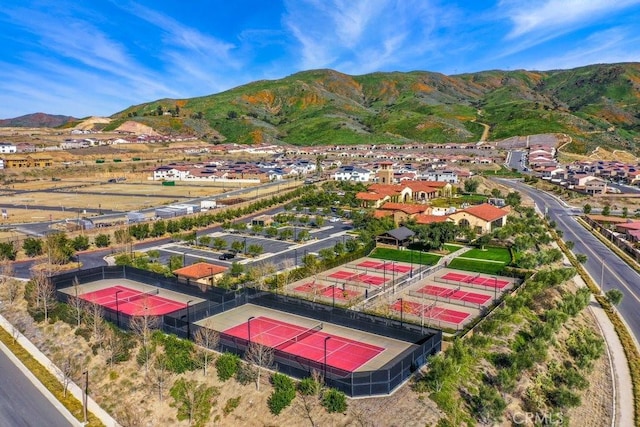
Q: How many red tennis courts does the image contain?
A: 8